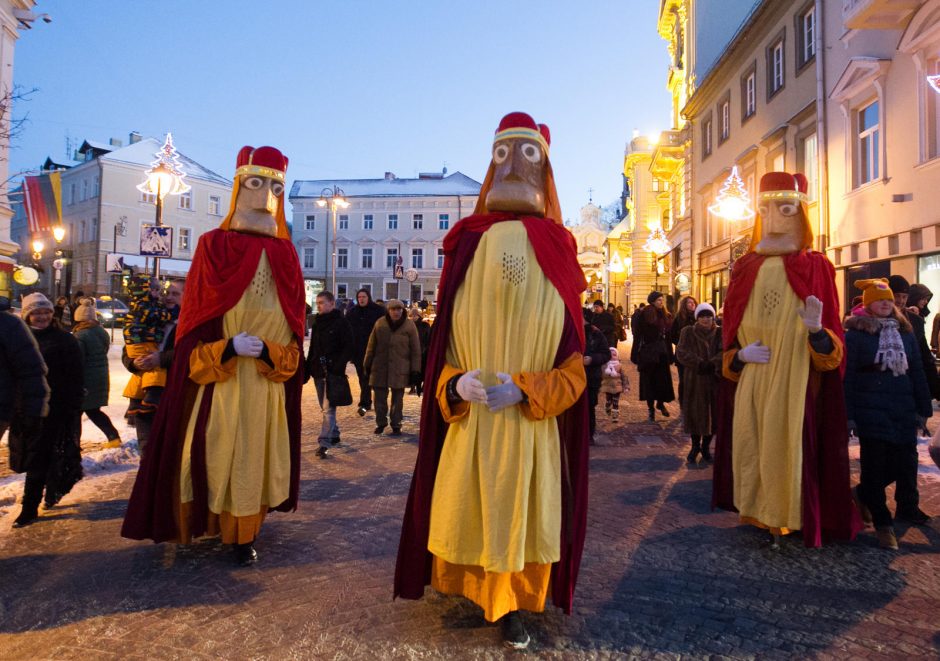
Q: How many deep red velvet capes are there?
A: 3